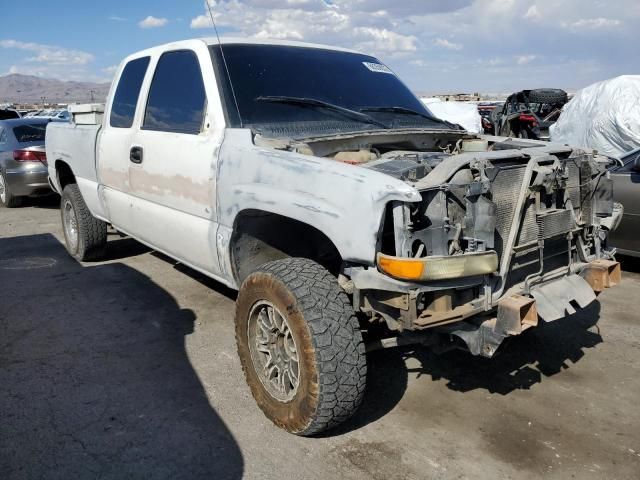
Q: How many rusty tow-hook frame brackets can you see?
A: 2